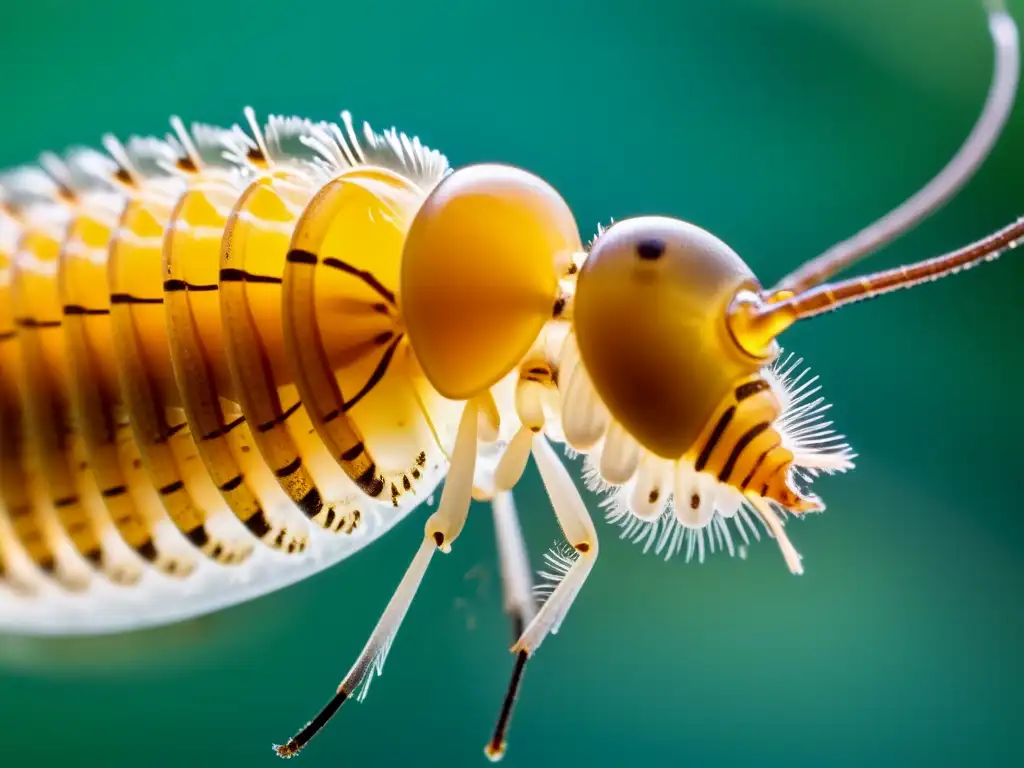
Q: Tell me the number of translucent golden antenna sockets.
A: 1